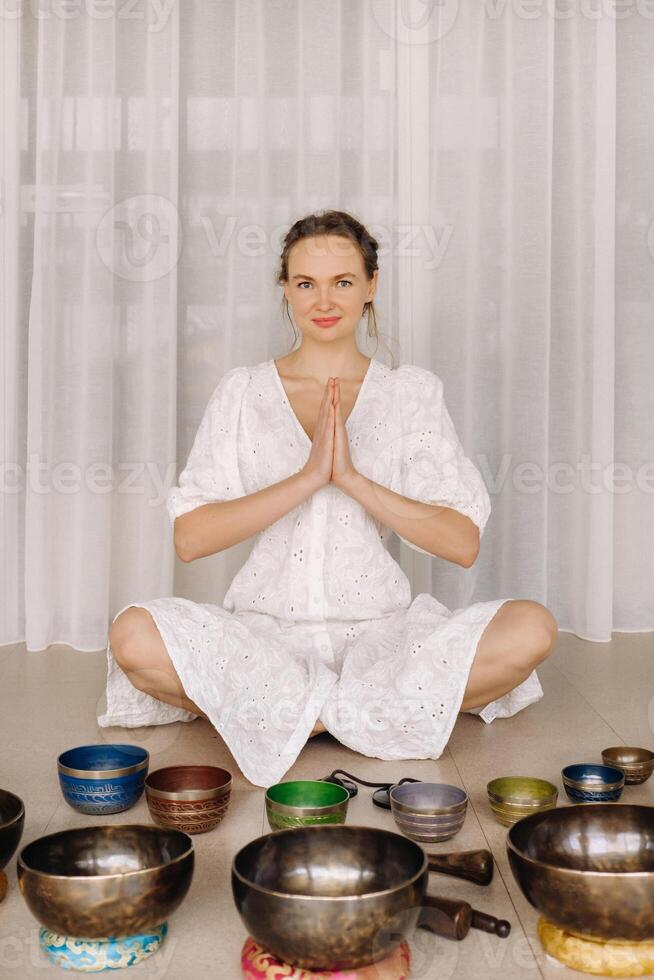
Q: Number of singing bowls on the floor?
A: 11